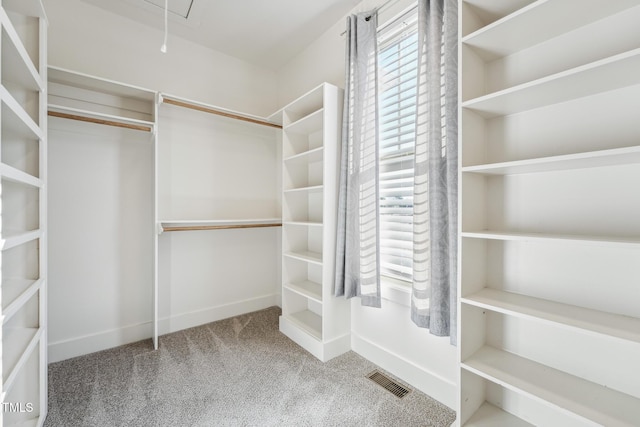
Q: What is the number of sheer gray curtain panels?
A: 2